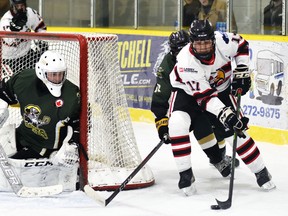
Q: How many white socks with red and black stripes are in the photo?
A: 2